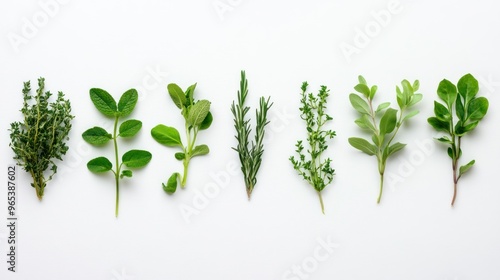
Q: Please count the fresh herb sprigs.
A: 7